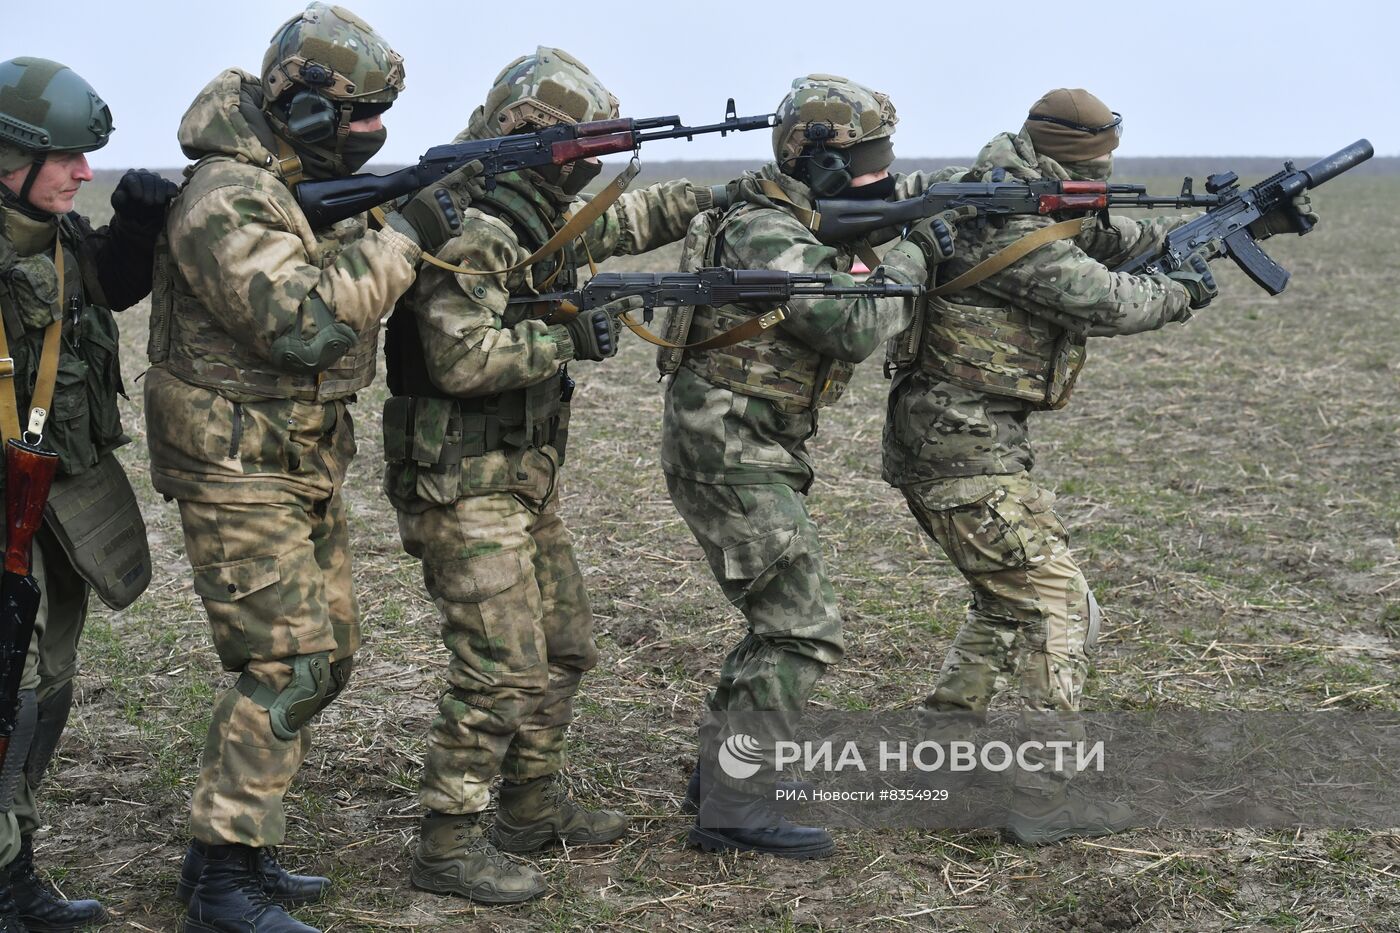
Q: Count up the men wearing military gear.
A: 5